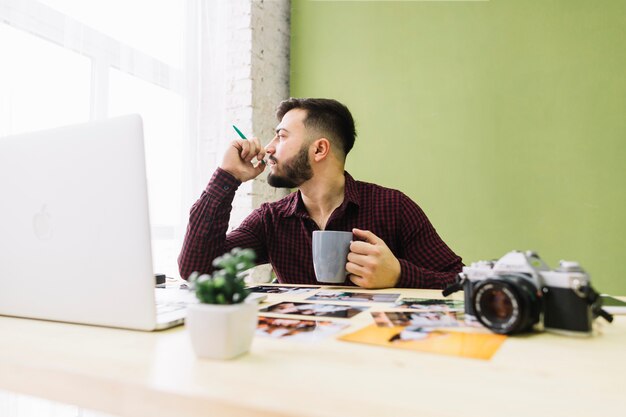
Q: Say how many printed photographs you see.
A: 7